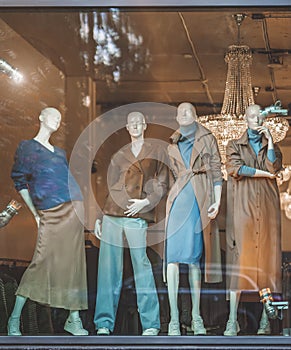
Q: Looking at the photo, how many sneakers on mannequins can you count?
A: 8